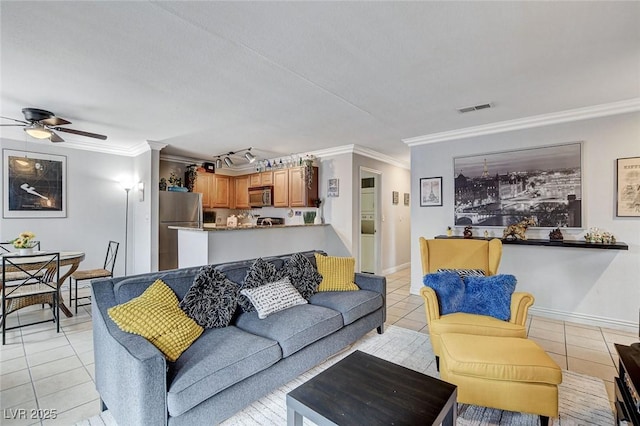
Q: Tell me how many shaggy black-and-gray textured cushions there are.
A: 3